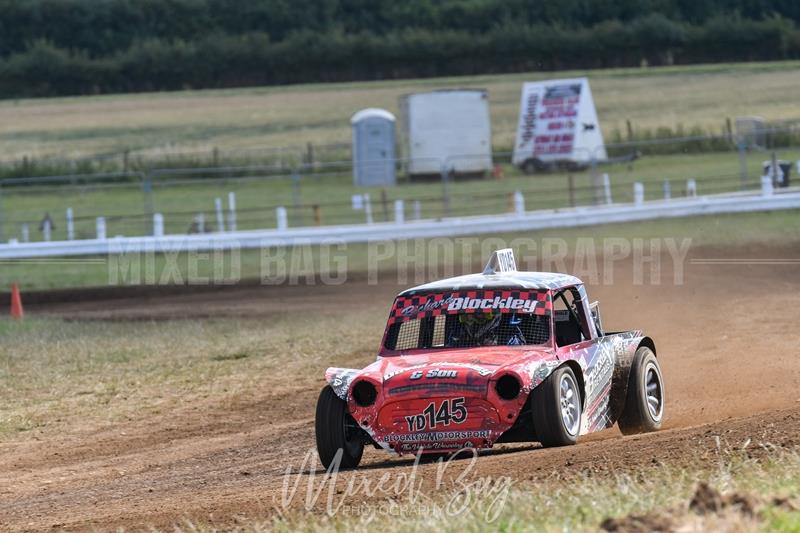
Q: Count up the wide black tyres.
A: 3